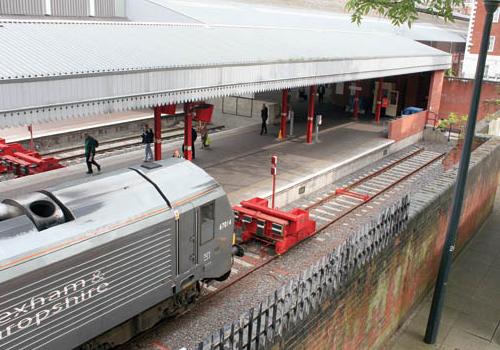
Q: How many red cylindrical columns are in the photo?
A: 6